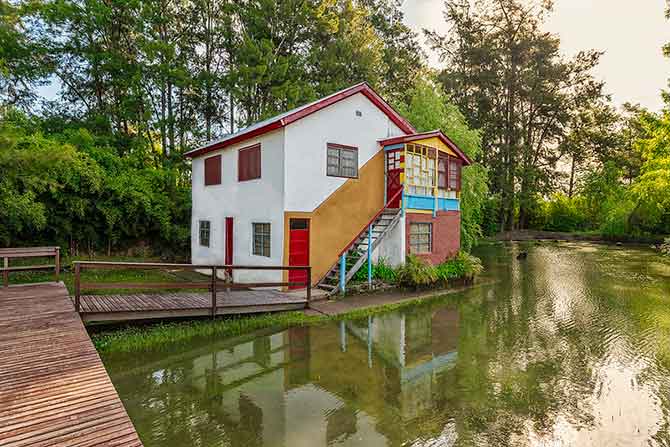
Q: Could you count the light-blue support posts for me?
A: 2